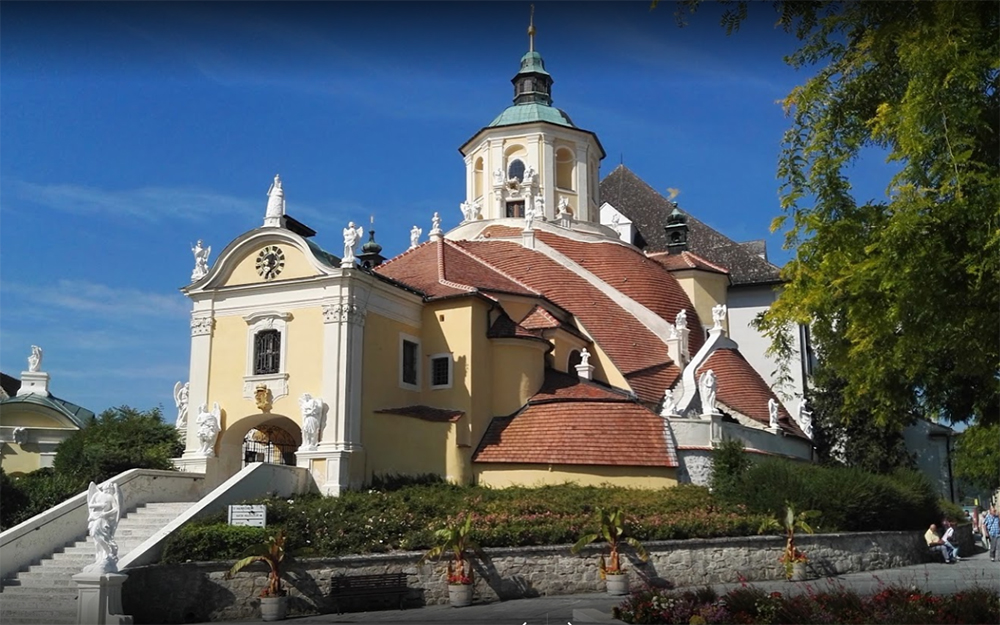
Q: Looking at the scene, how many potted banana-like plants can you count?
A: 4